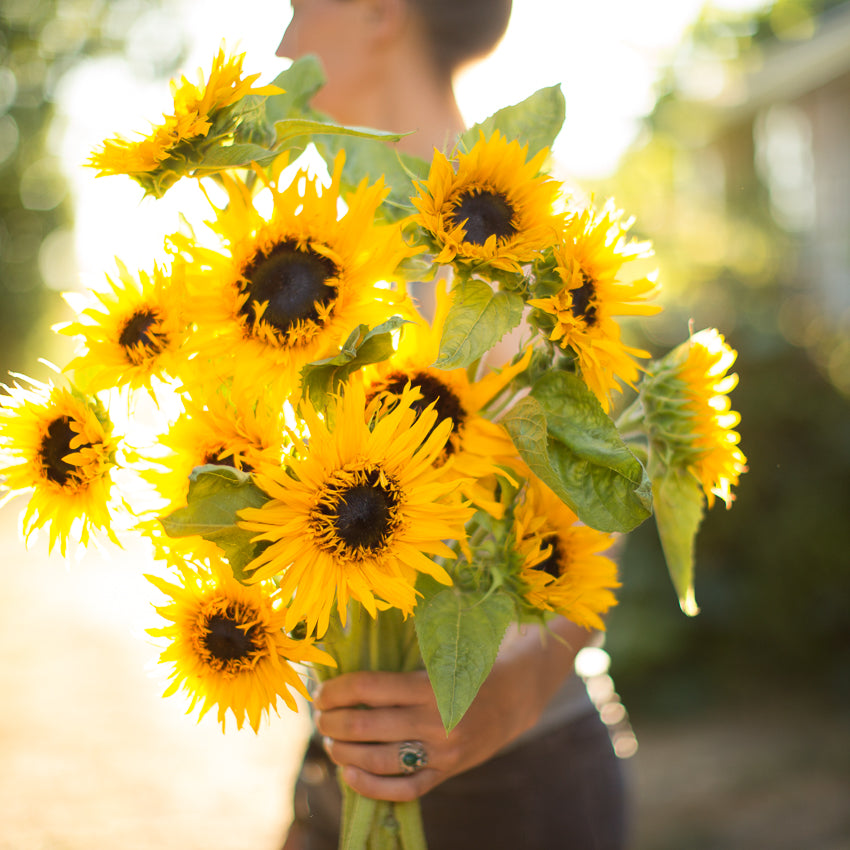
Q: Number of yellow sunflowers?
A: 12